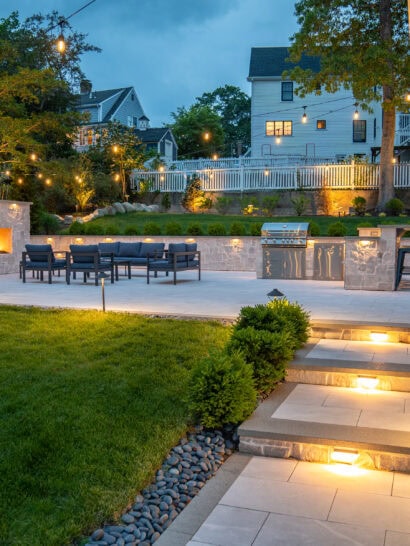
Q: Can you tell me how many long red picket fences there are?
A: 0